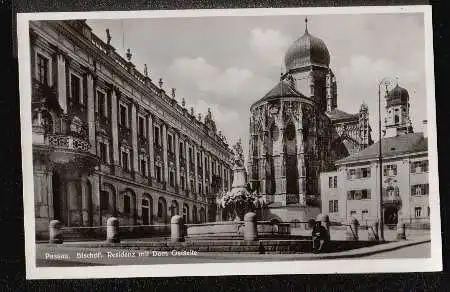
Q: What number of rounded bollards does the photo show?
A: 8